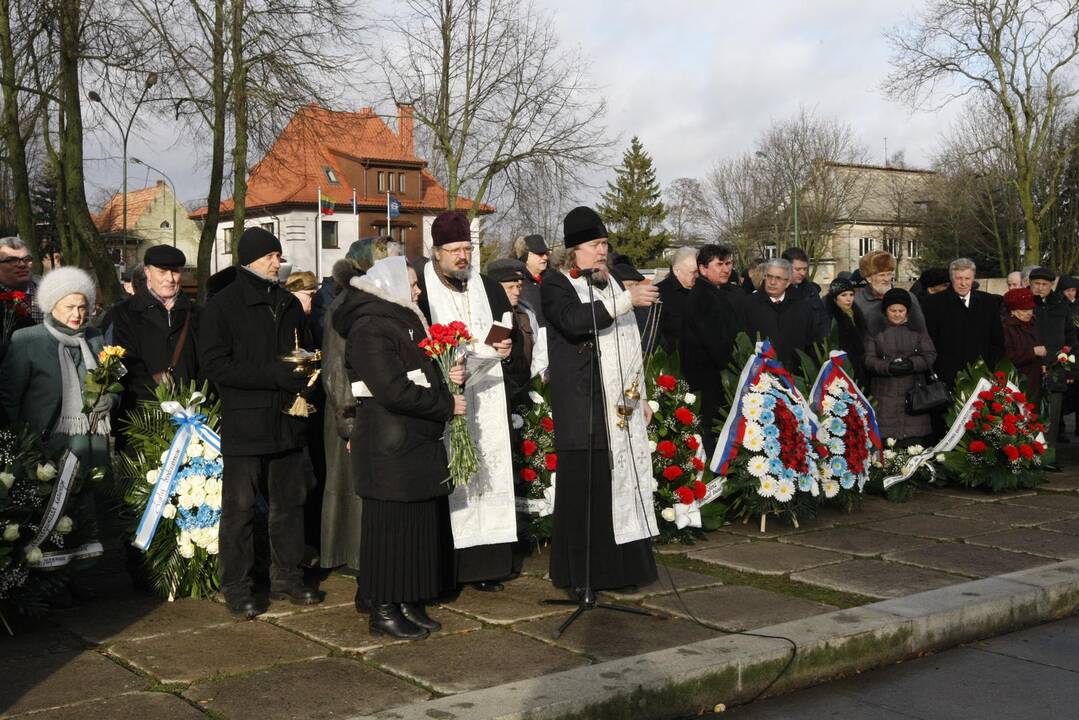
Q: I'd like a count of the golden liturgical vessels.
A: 2